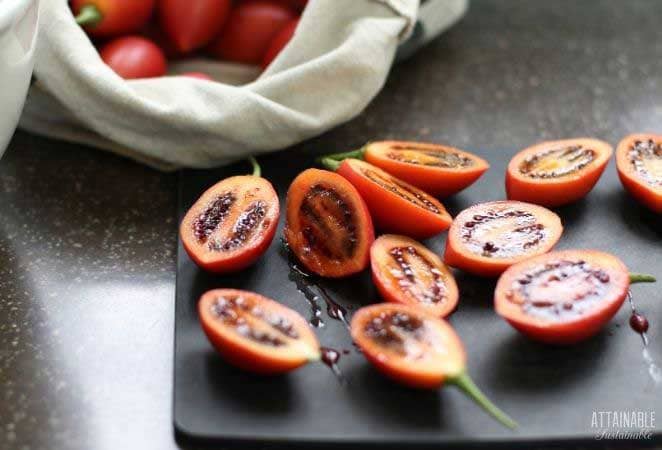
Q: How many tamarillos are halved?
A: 11